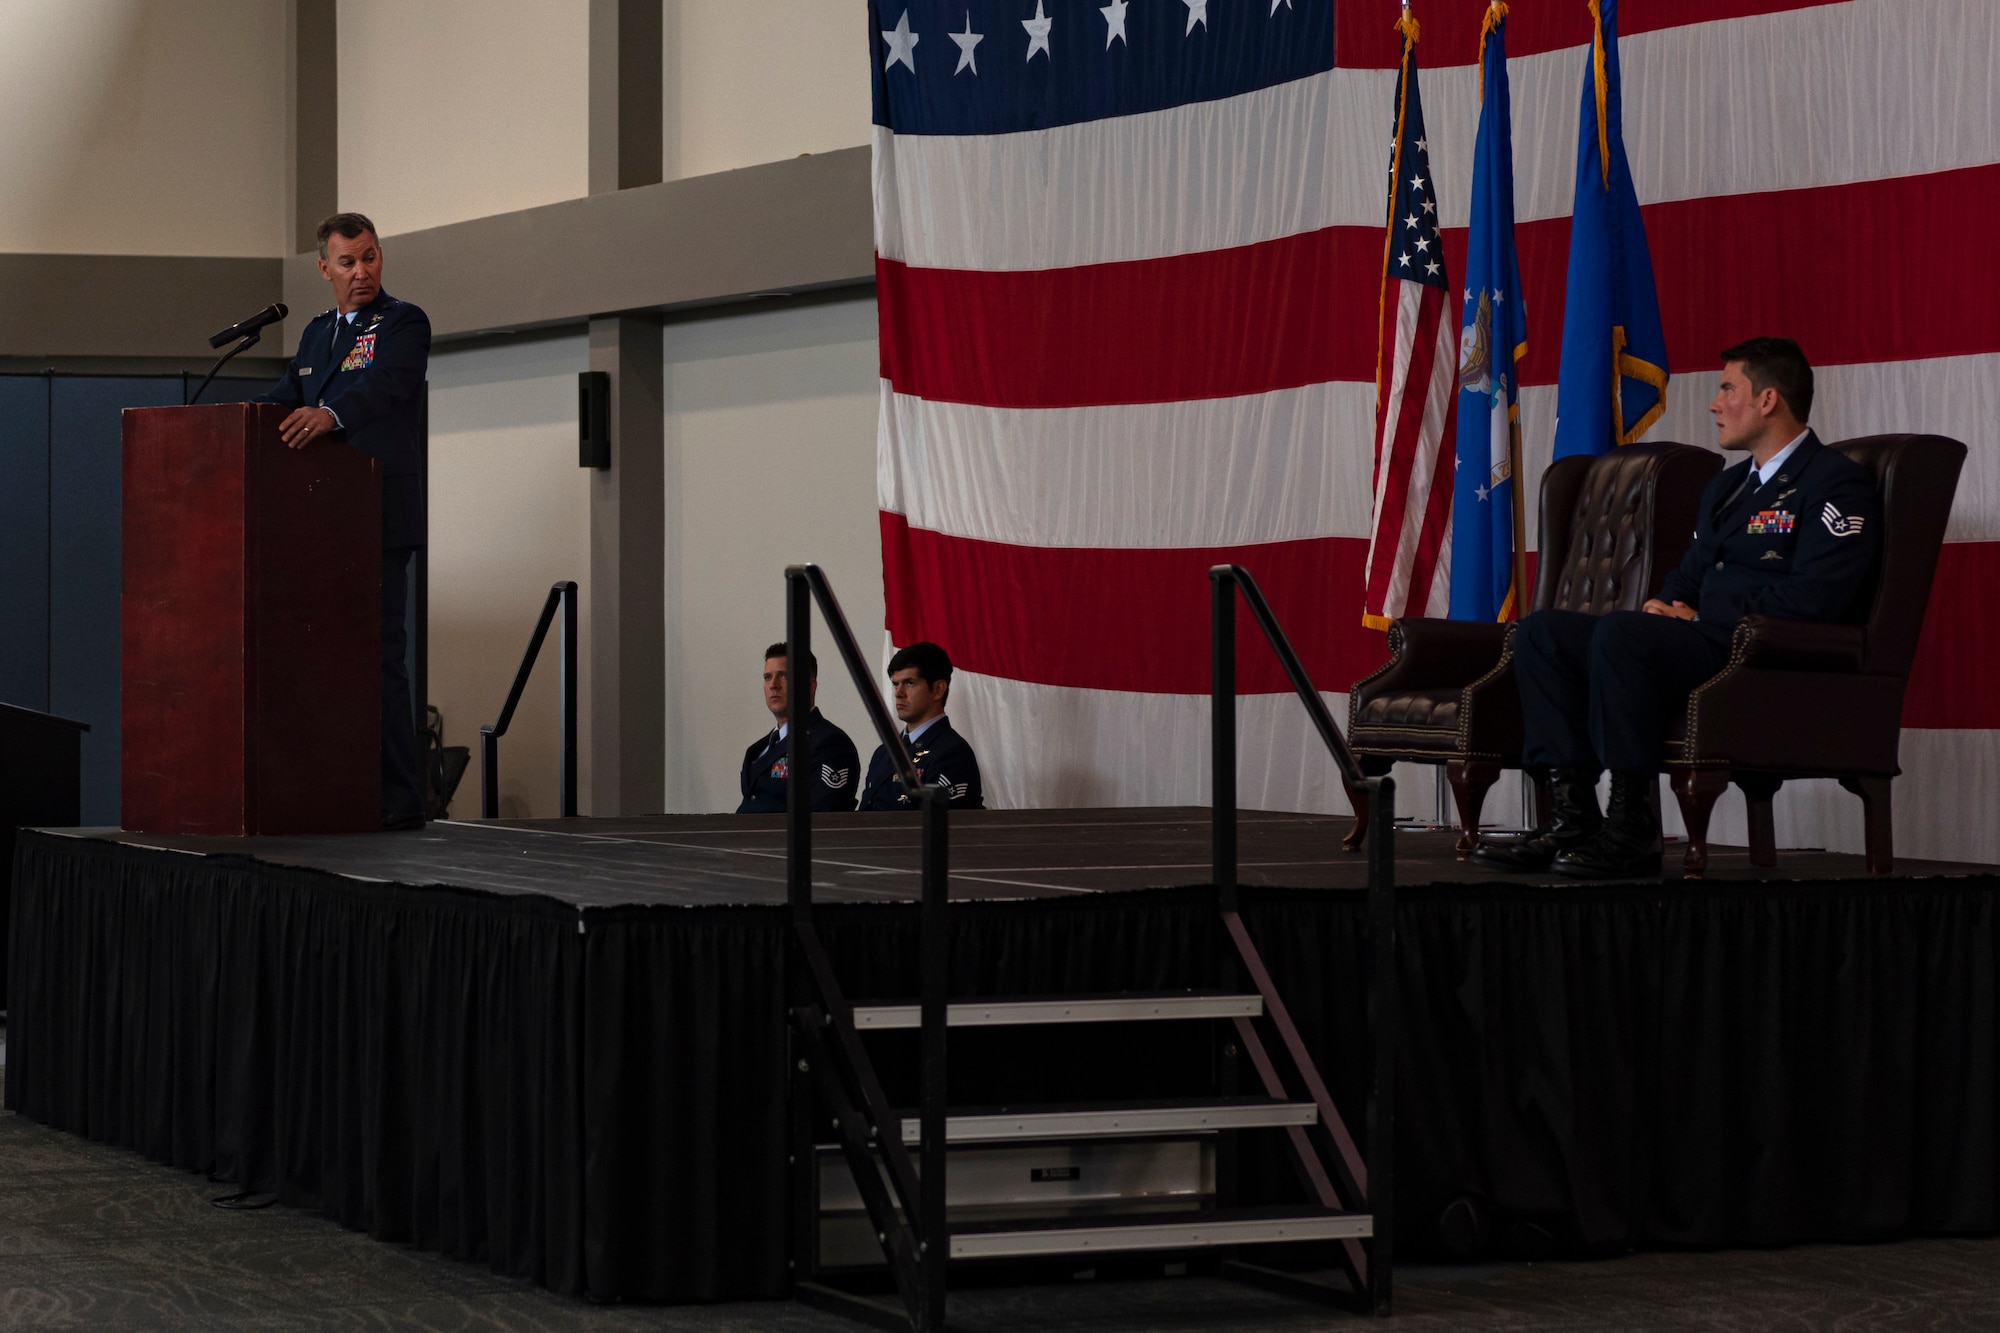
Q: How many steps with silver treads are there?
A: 3